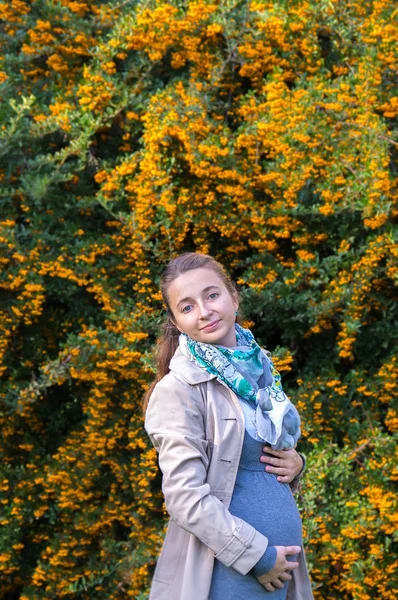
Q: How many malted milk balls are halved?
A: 0